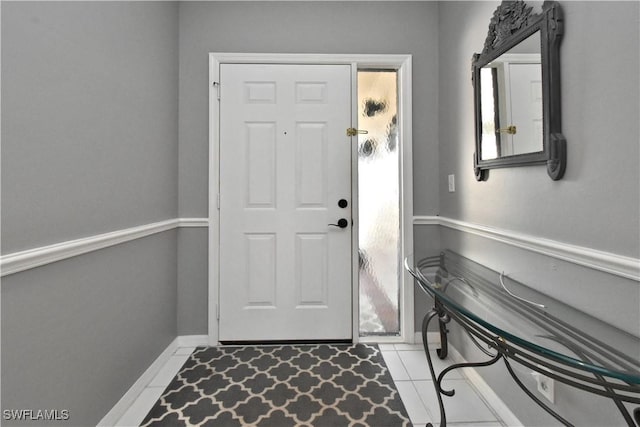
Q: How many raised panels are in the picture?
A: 6